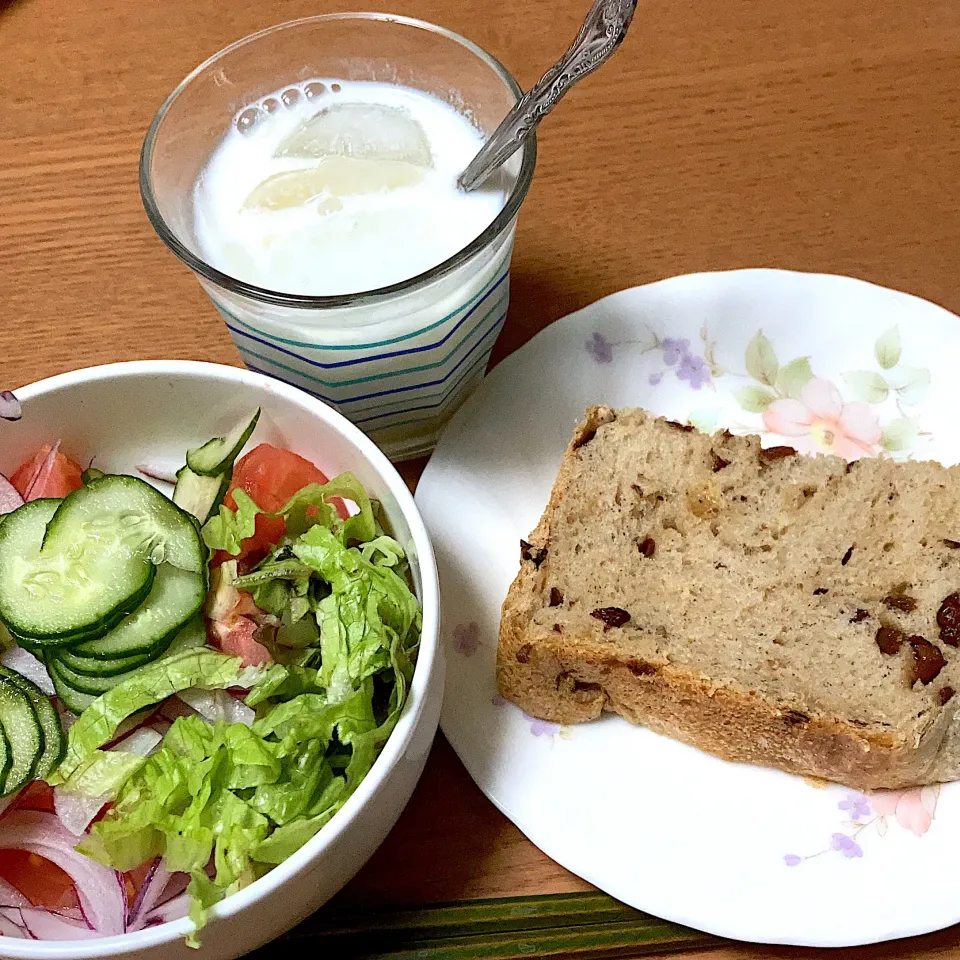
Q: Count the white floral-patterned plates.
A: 1